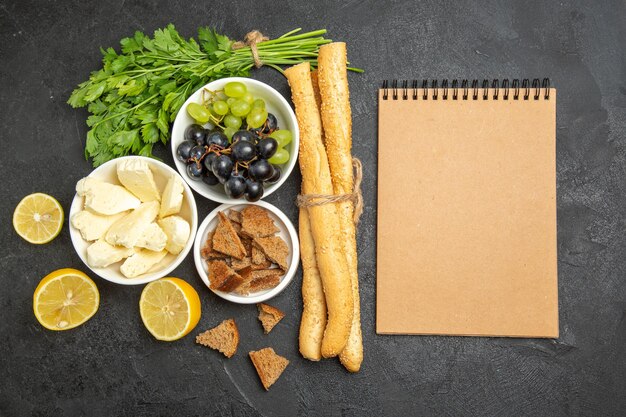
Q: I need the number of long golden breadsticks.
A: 3